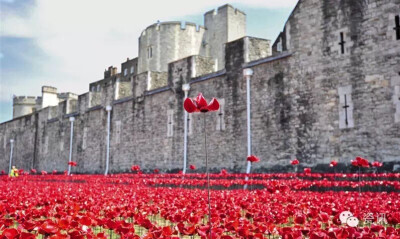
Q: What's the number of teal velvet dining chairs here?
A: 0